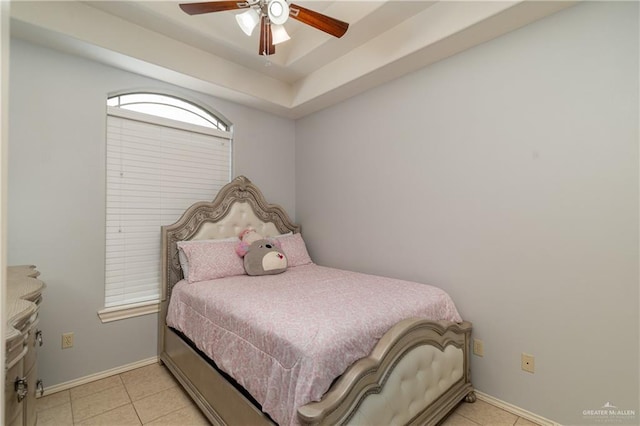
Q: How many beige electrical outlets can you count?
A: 3